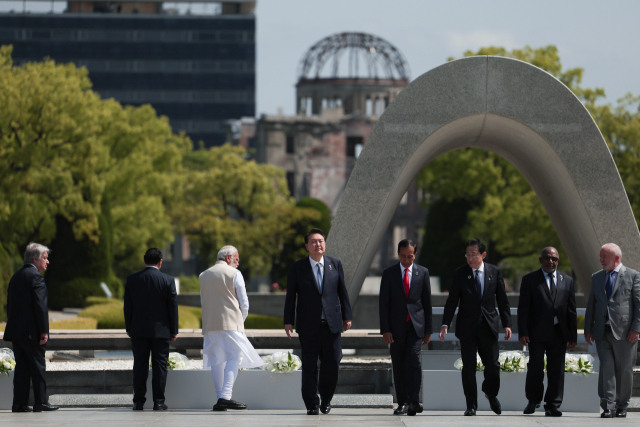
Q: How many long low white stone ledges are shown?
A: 3